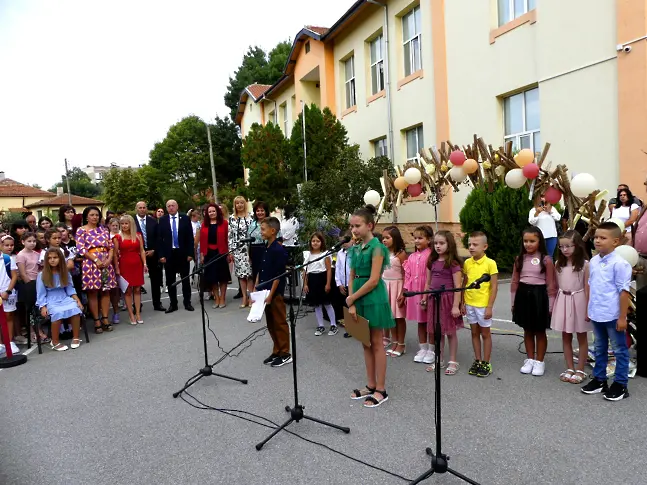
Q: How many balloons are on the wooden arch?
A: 14